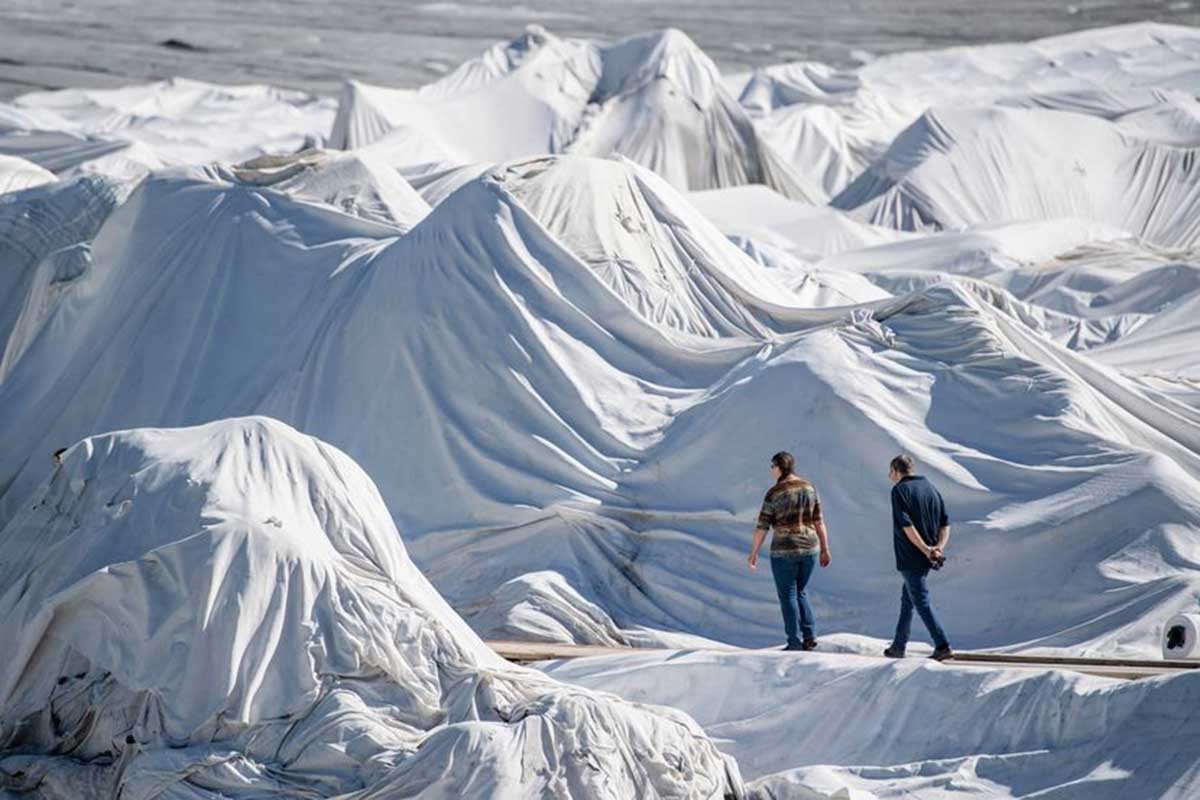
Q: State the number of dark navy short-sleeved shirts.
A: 1